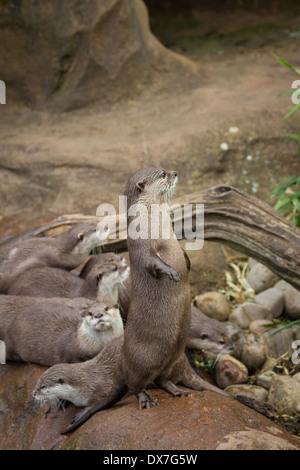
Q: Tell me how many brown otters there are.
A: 7